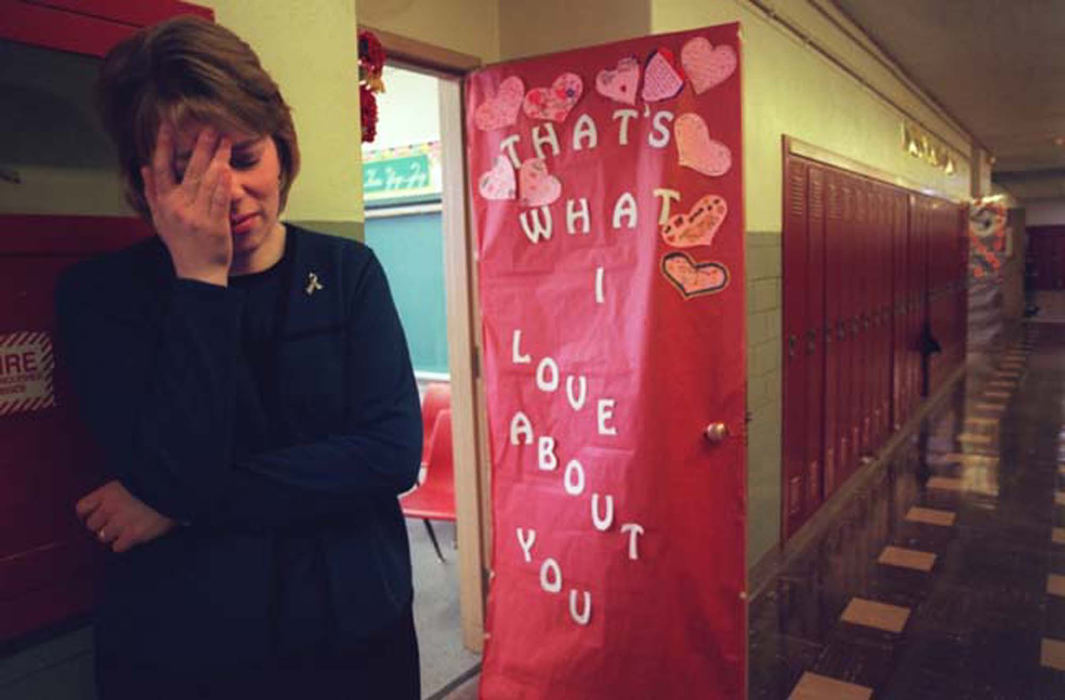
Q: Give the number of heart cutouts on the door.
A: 10